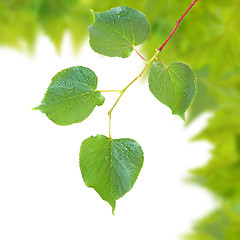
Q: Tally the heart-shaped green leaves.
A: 4